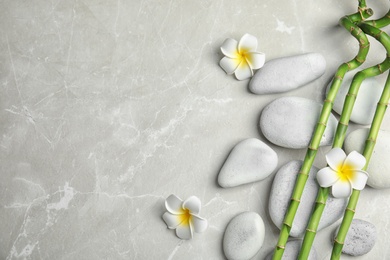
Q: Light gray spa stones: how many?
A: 9